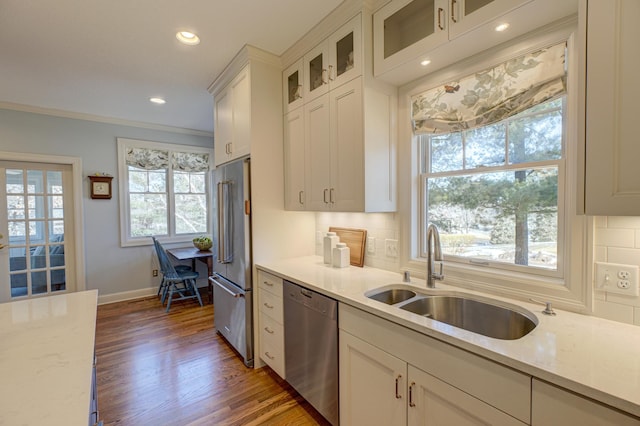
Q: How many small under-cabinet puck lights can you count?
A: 2